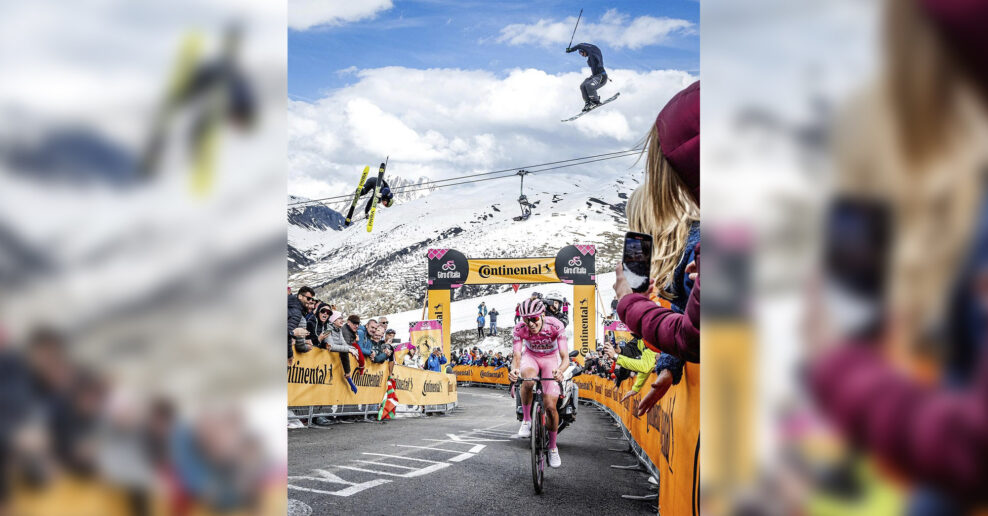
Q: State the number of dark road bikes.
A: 1